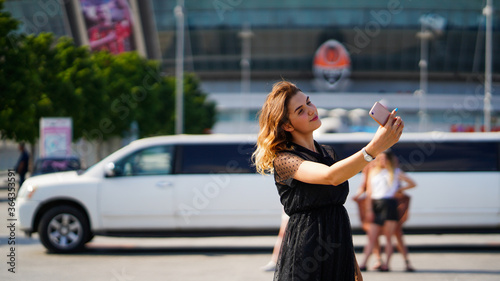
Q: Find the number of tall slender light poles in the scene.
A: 4